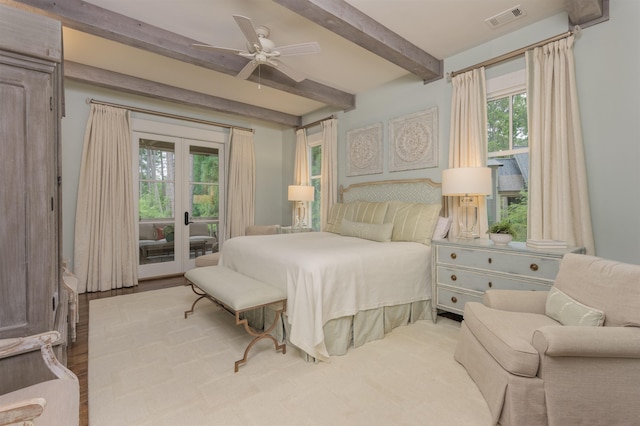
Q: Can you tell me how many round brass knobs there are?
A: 4